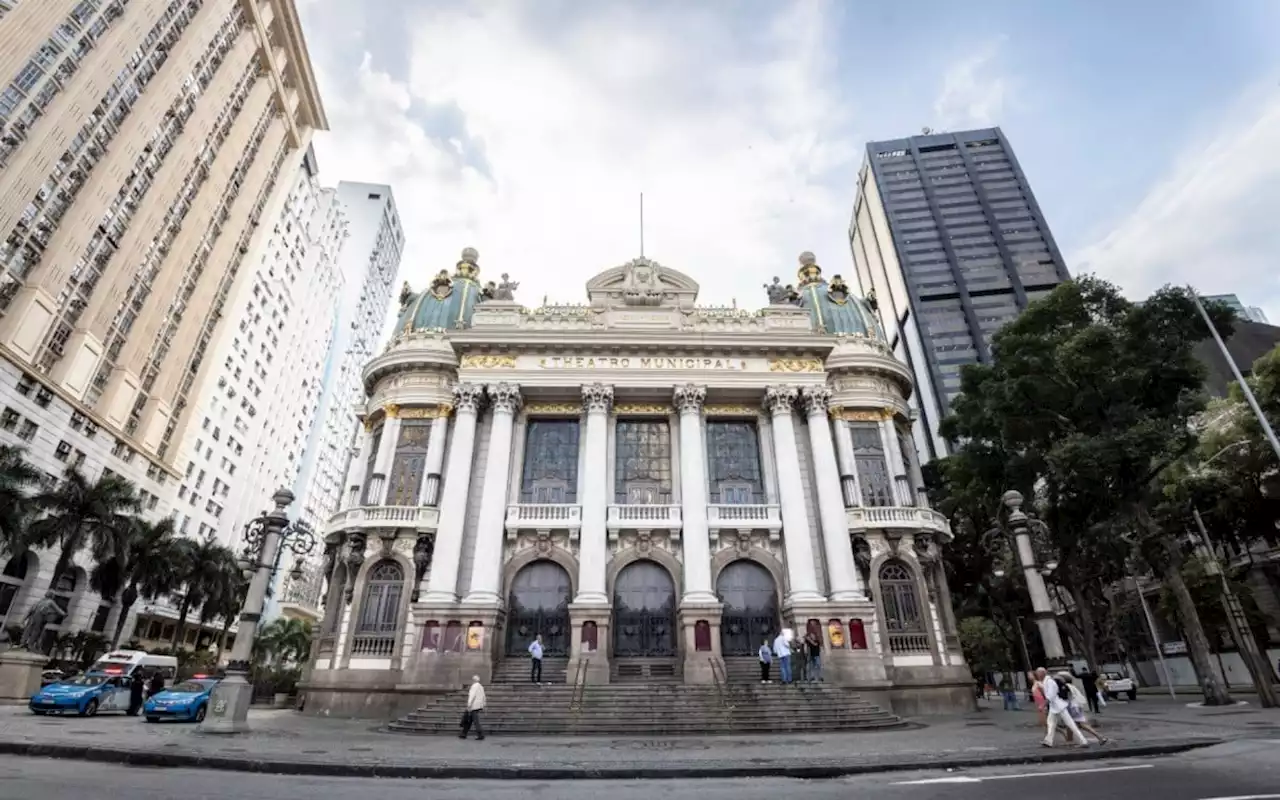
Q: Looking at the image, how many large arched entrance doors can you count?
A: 3